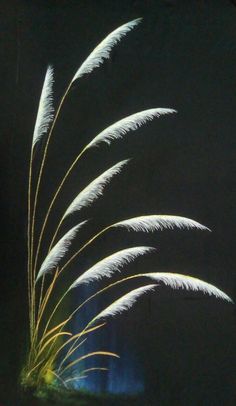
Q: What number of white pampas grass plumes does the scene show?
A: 9